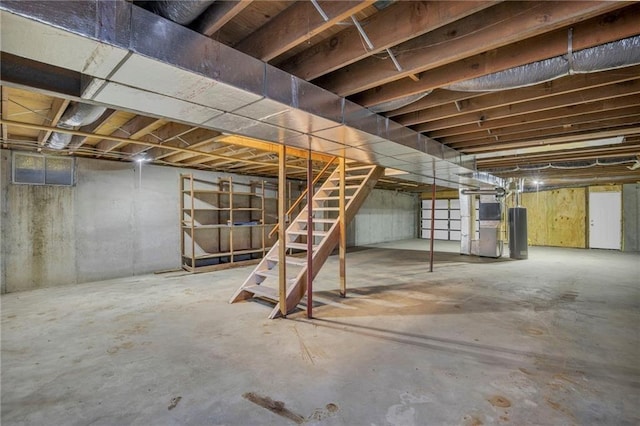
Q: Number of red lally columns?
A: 2